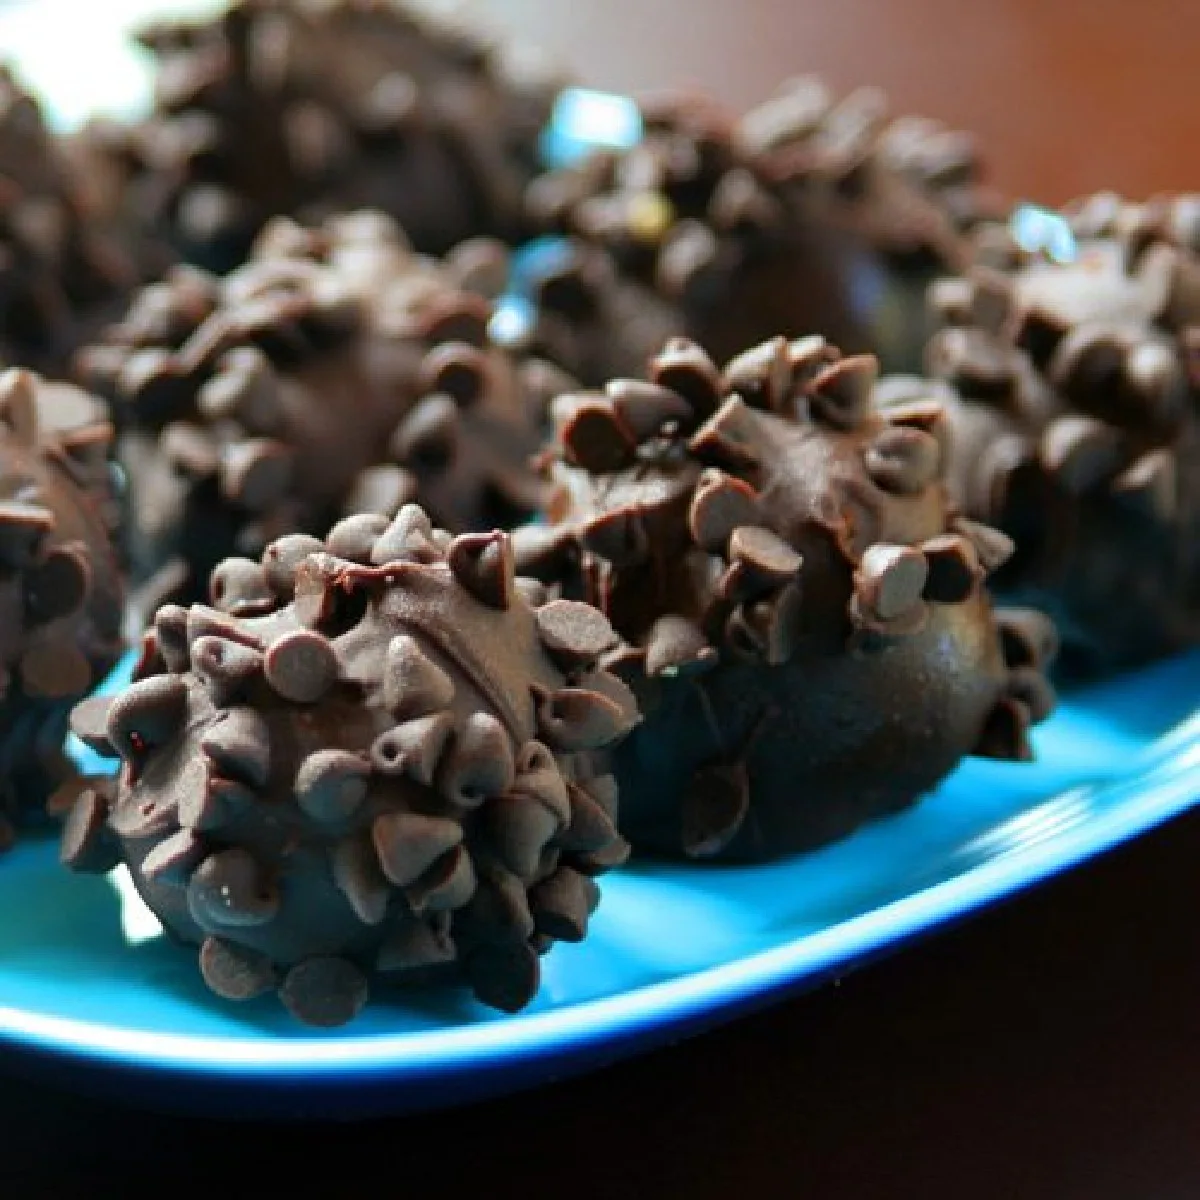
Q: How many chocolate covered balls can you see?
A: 8